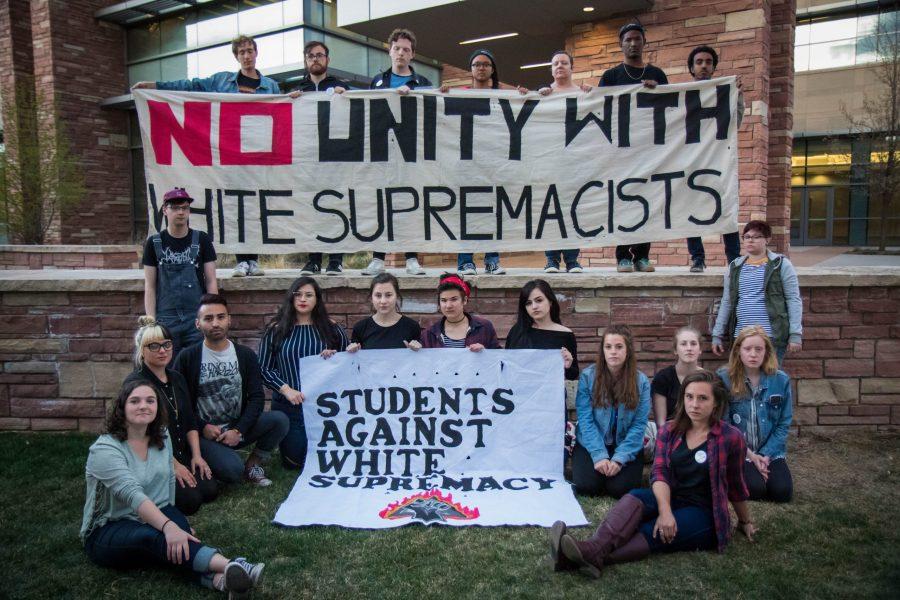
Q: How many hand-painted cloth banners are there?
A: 2